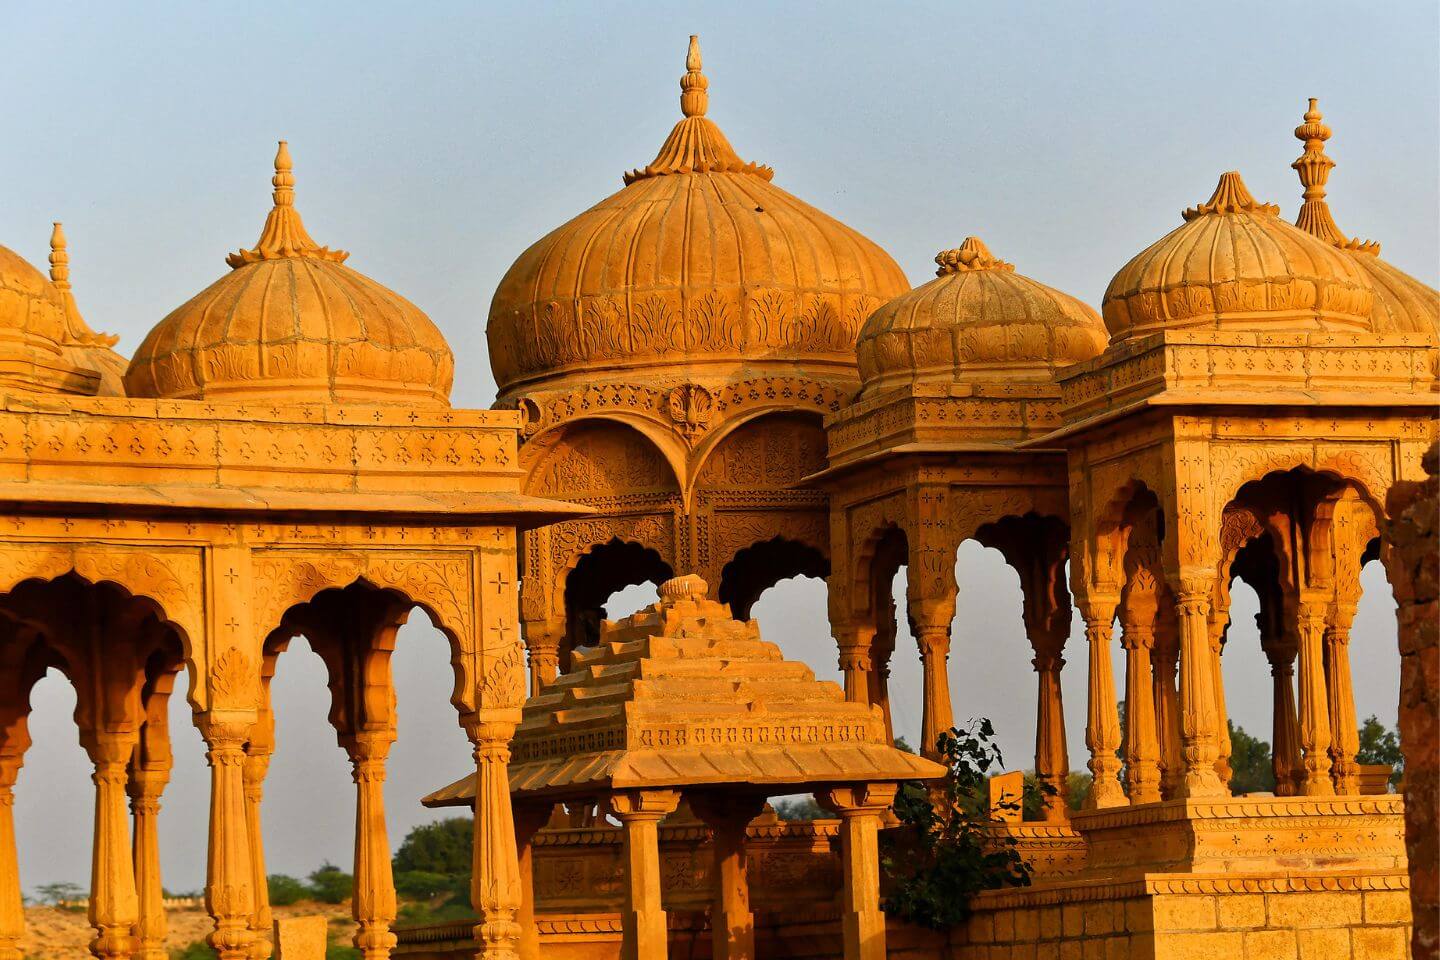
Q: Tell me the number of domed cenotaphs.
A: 7